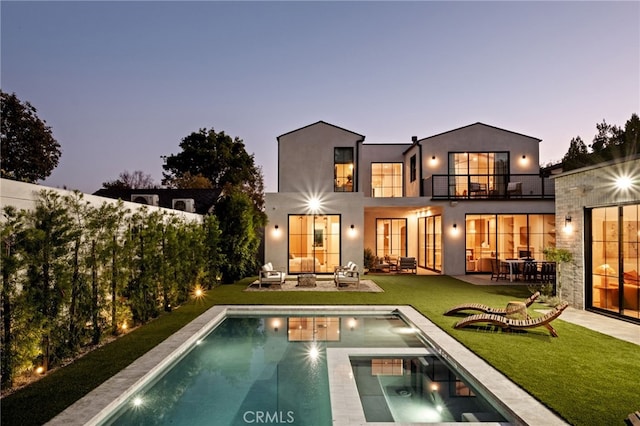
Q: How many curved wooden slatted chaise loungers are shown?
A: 2